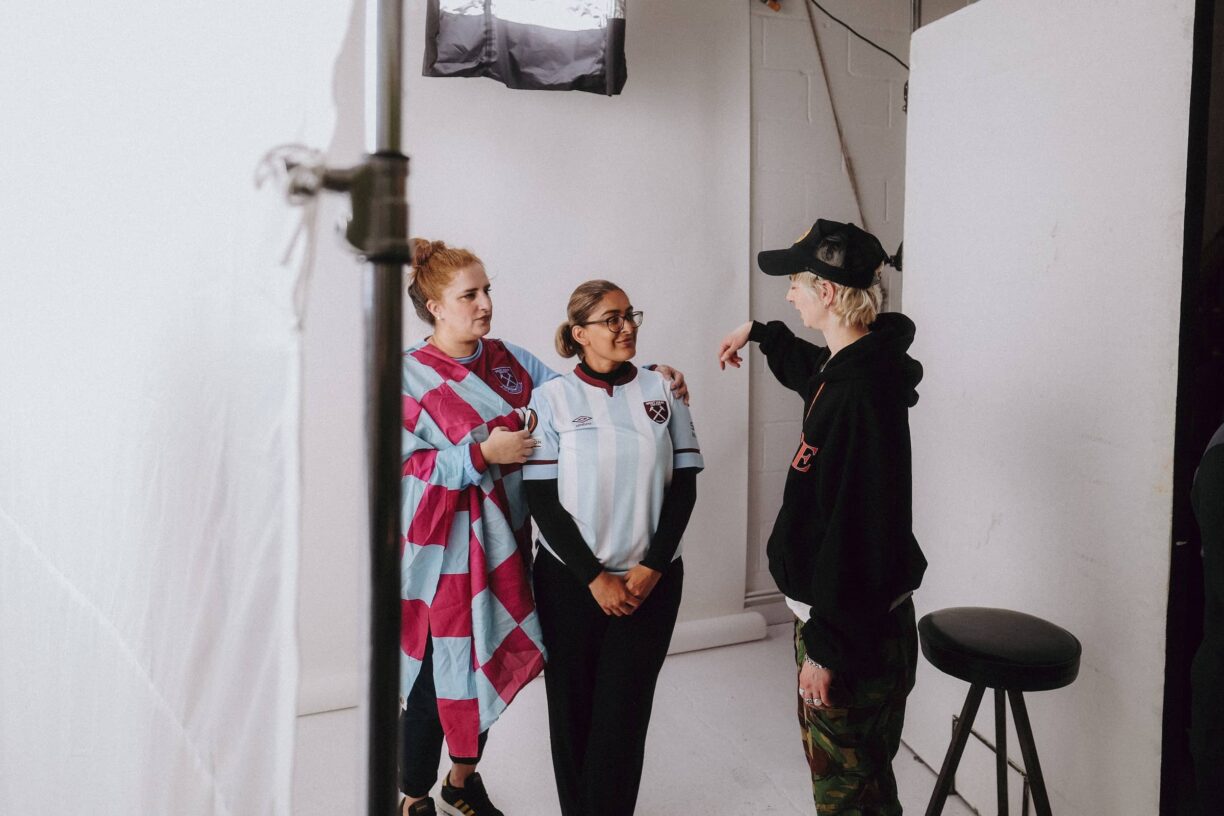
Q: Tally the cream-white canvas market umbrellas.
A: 0